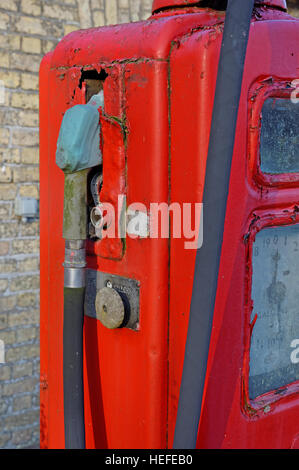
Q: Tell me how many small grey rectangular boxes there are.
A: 1